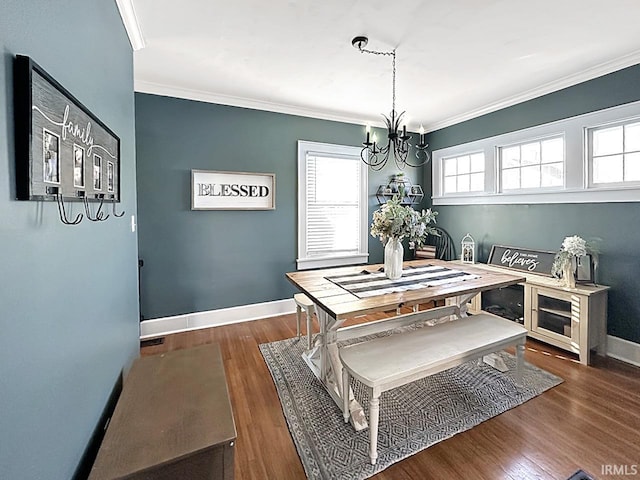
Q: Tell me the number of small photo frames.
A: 4